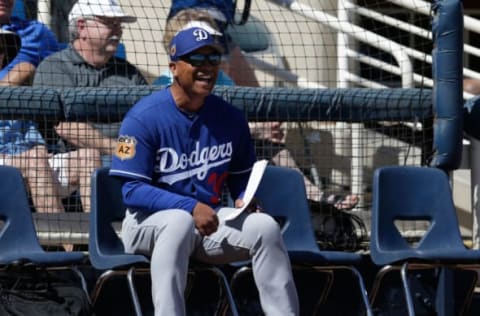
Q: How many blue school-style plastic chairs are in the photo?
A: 4